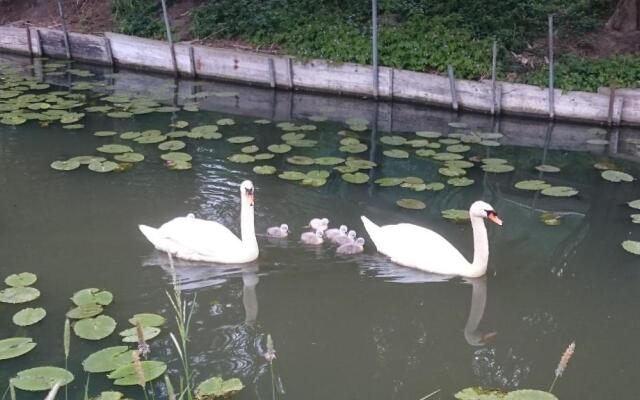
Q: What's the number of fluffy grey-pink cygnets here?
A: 6